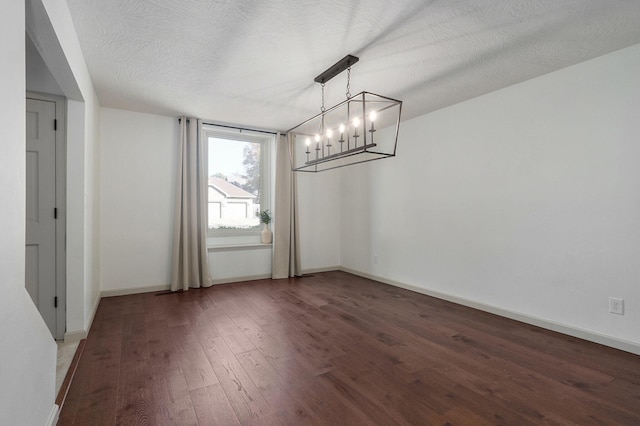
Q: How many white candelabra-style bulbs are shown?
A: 6